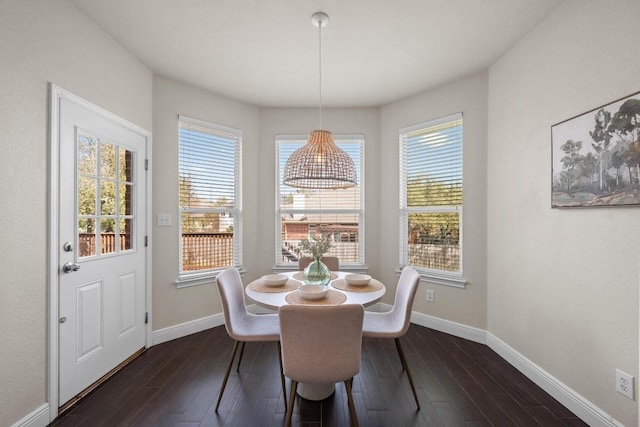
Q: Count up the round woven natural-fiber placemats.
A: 4